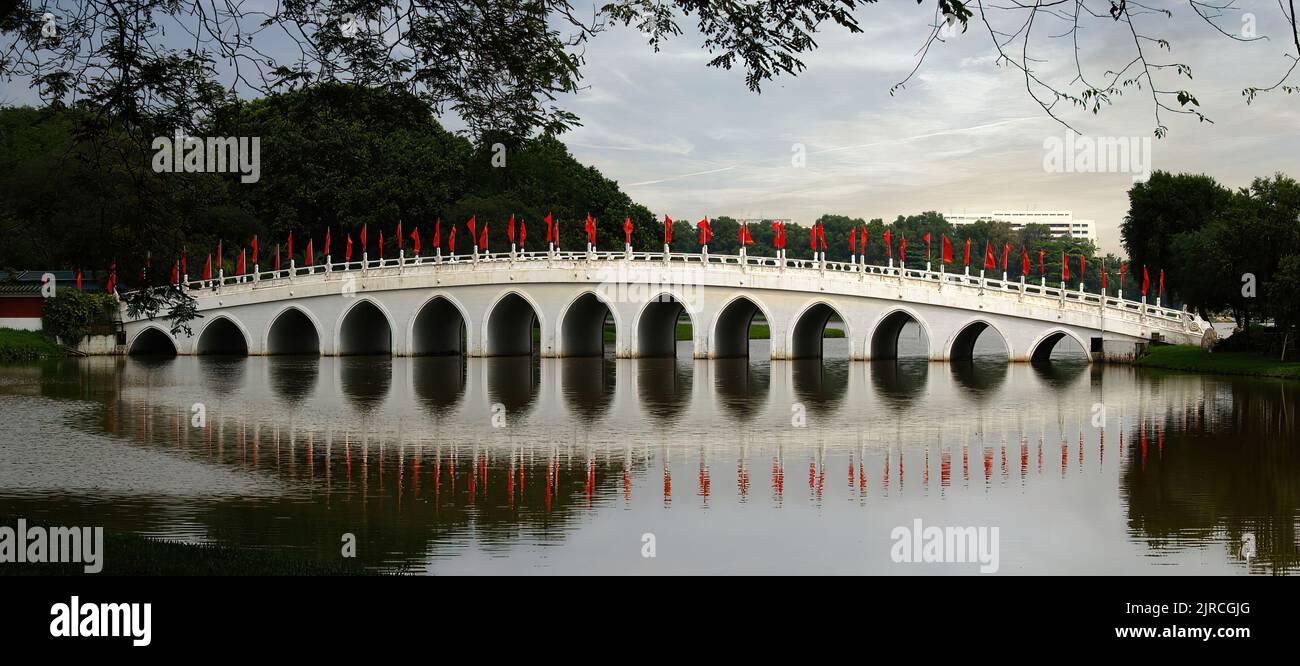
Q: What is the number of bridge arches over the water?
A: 13